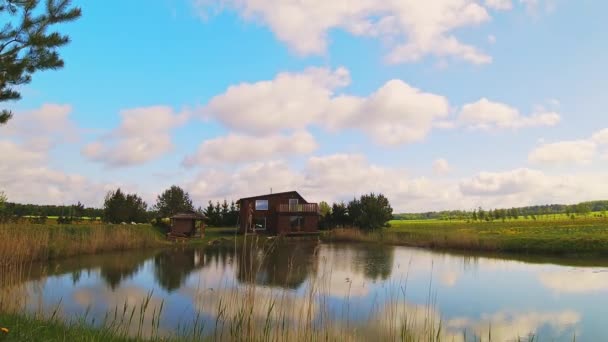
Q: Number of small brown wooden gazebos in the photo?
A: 1